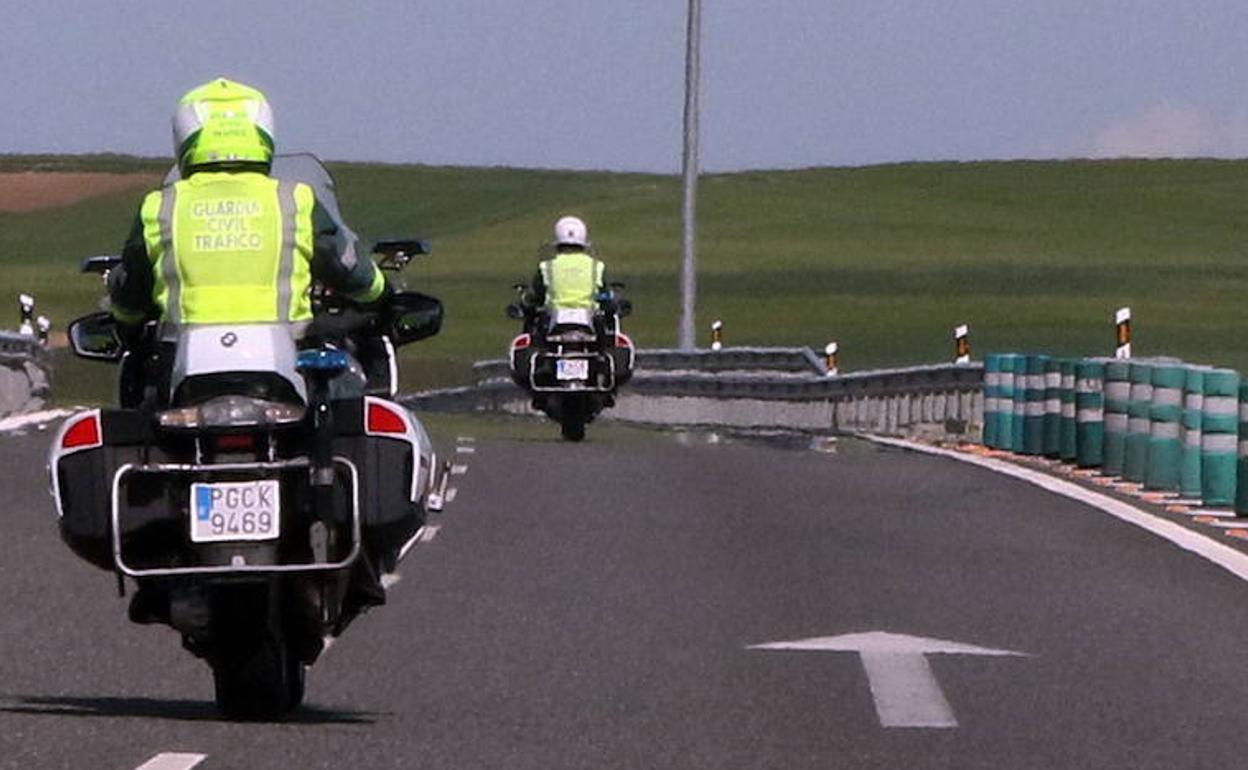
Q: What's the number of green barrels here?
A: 13